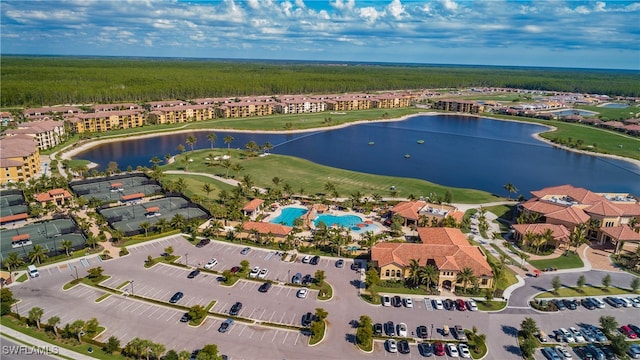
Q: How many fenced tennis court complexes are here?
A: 4